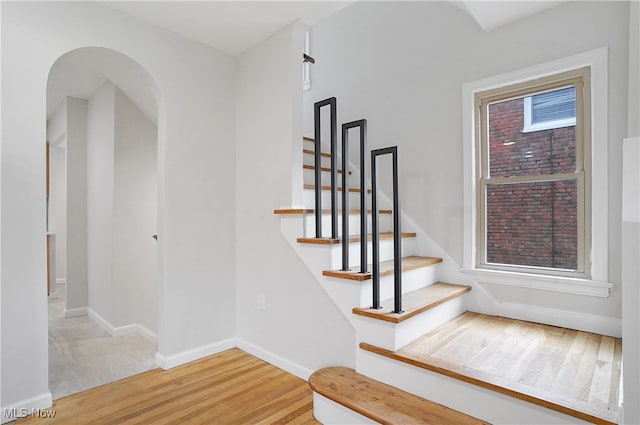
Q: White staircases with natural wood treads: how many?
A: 1